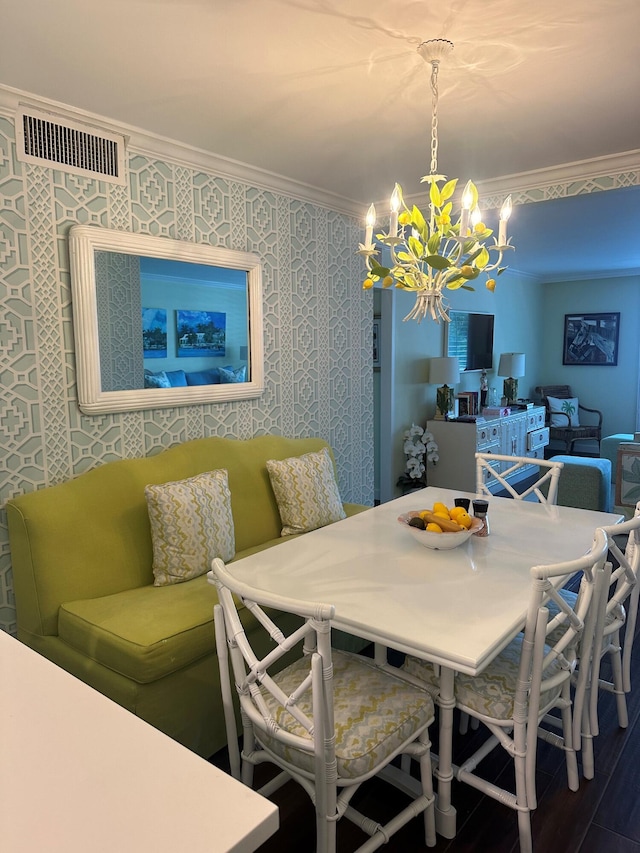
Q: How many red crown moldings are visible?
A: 0